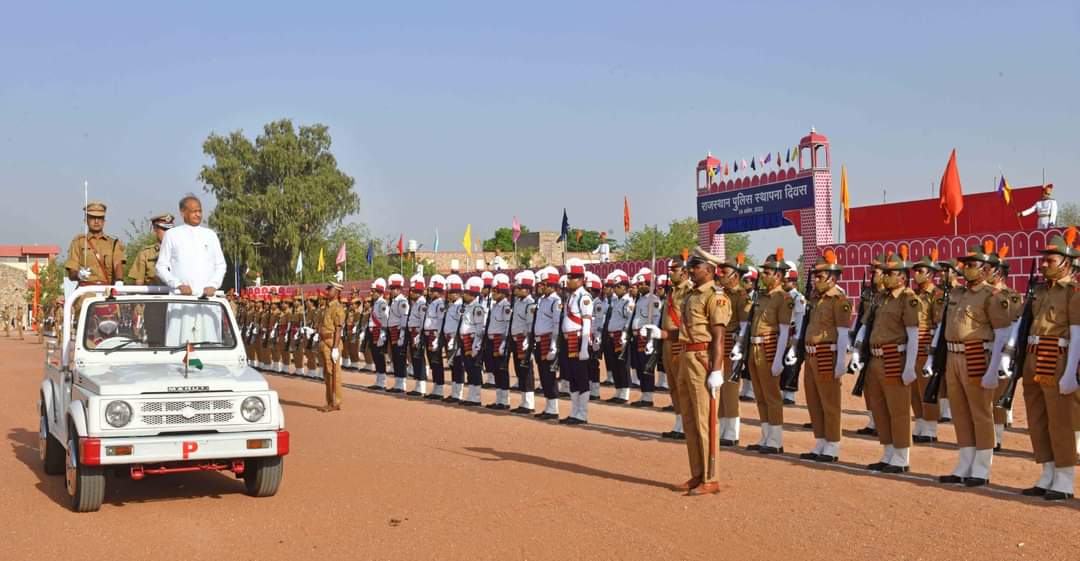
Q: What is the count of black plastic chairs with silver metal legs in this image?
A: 0